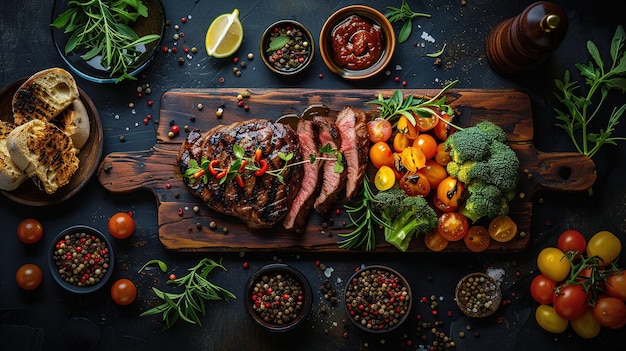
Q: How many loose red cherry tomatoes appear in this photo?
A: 4